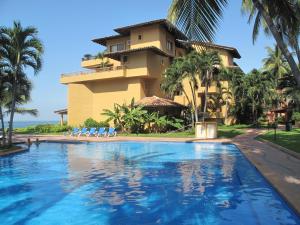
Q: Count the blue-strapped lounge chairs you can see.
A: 5